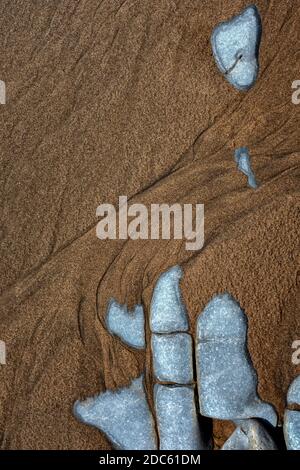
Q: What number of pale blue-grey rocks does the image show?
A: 11